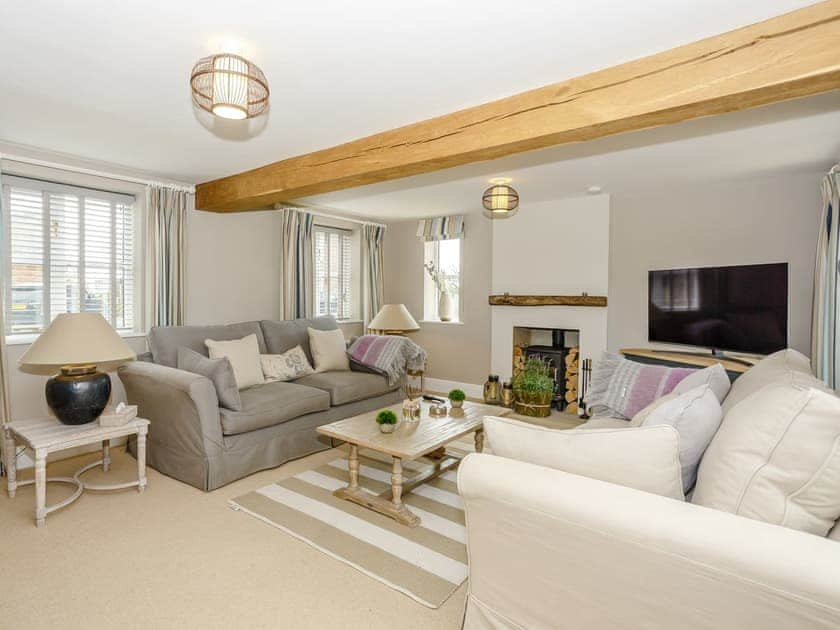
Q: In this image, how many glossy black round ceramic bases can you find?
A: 1